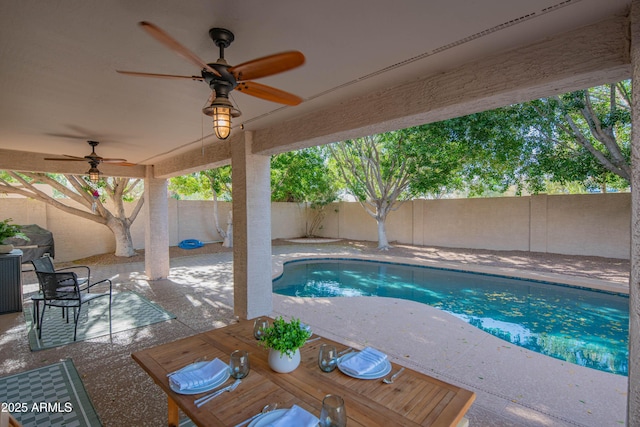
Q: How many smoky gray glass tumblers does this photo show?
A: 4